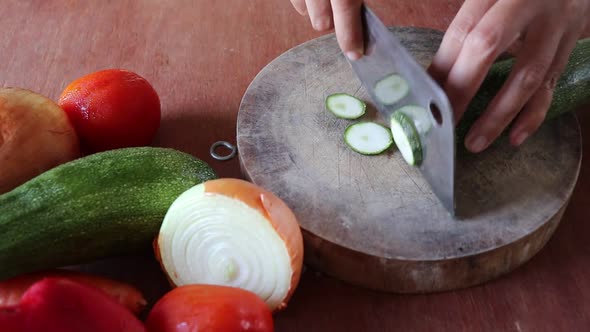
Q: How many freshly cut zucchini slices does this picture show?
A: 3